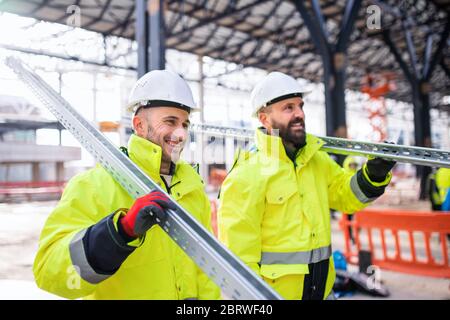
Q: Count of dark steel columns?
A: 3